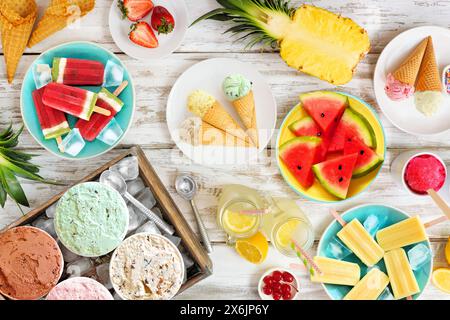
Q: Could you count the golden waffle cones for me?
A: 7